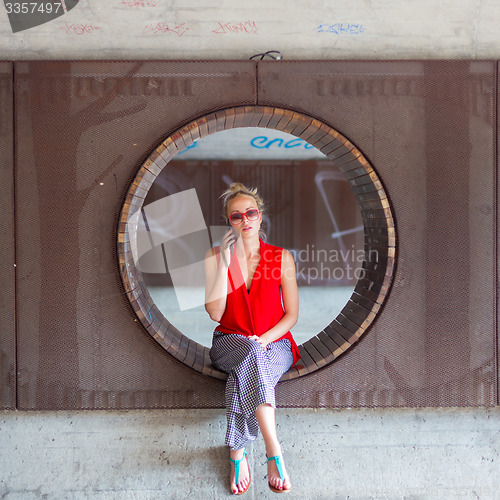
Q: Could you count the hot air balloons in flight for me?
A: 0